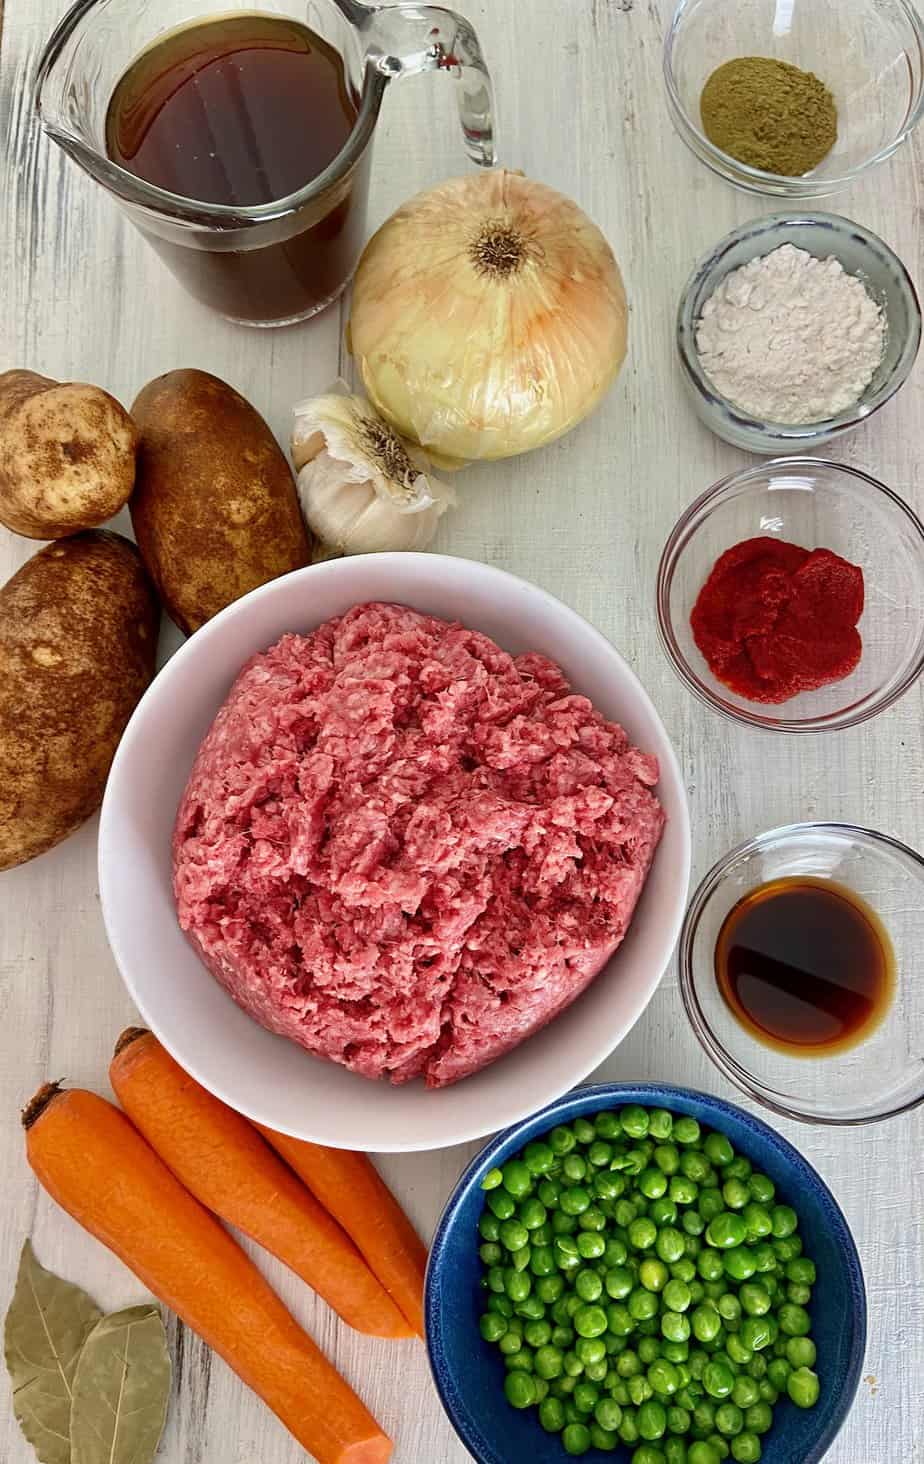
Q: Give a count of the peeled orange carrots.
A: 3